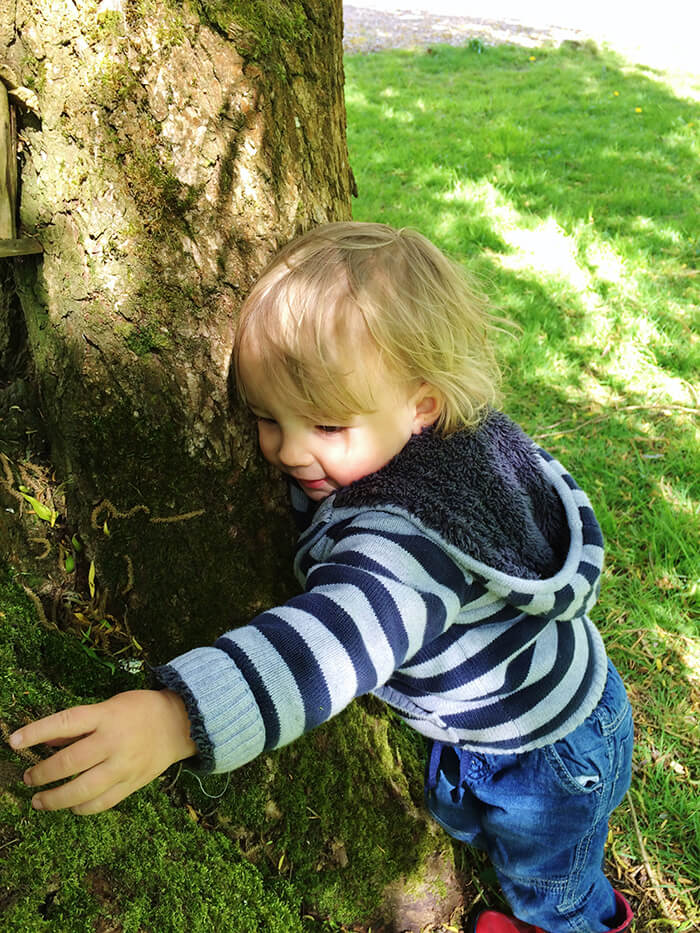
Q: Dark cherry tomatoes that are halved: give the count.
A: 0